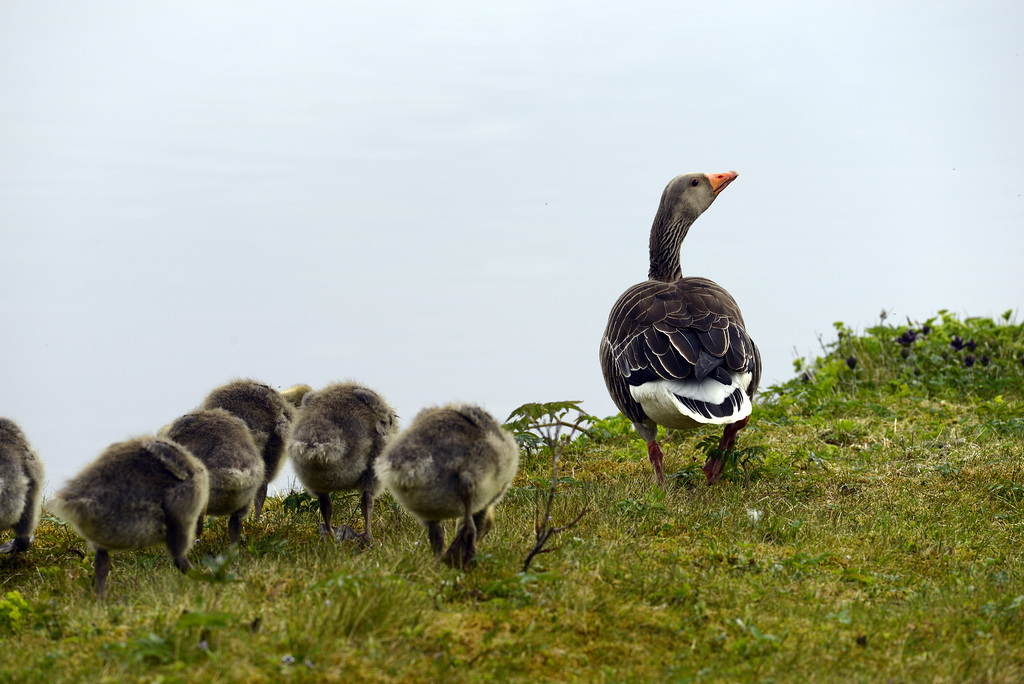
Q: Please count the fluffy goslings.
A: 6